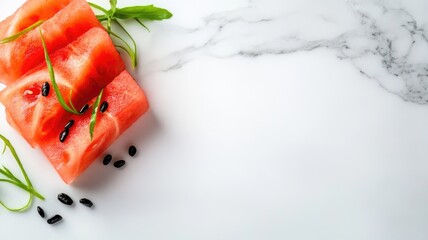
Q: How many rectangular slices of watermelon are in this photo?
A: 4